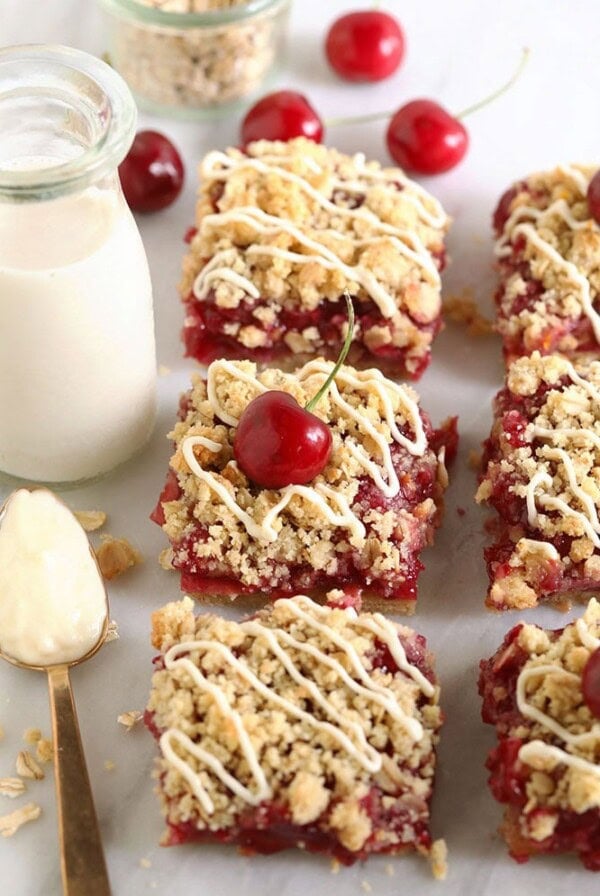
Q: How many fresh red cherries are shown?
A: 7